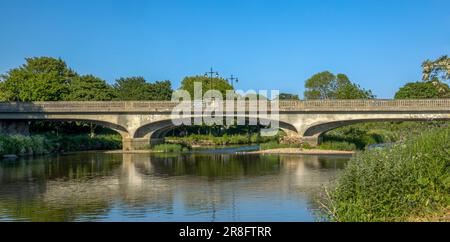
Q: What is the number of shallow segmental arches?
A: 3